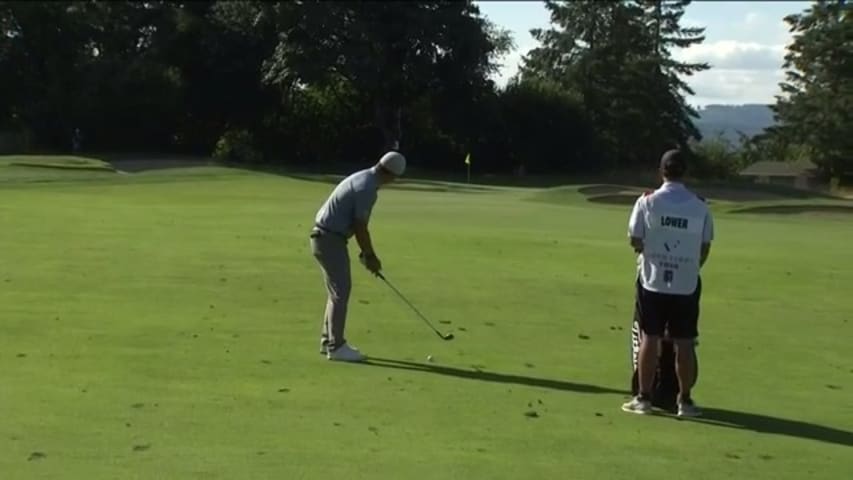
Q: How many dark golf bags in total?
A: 1